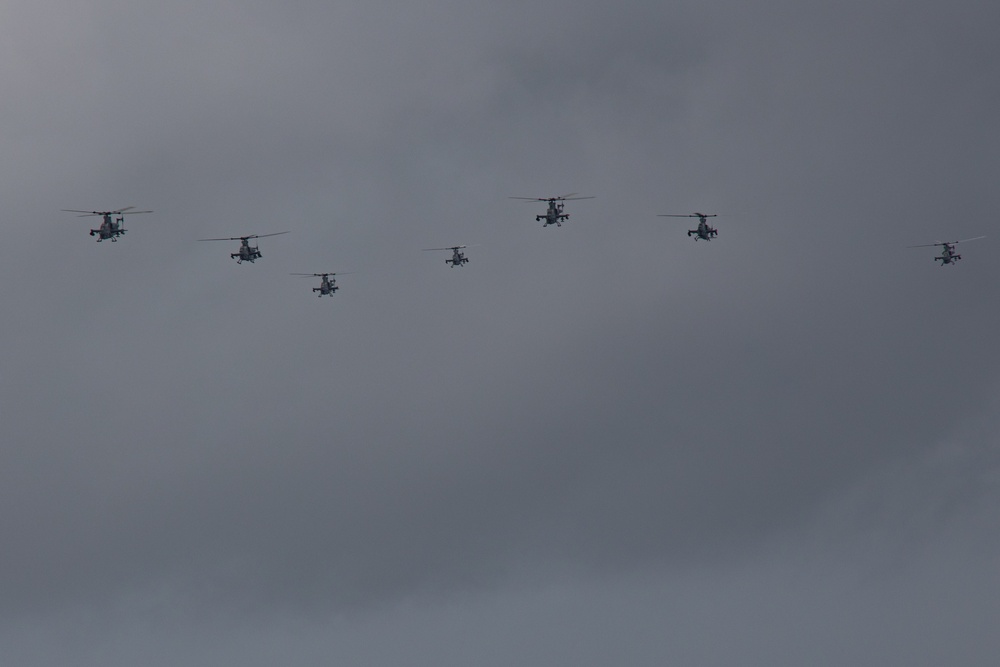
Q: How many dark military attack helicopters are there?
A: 7